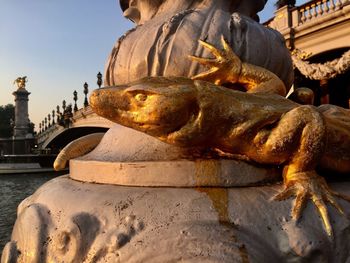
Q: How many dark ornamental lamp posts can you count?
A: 10